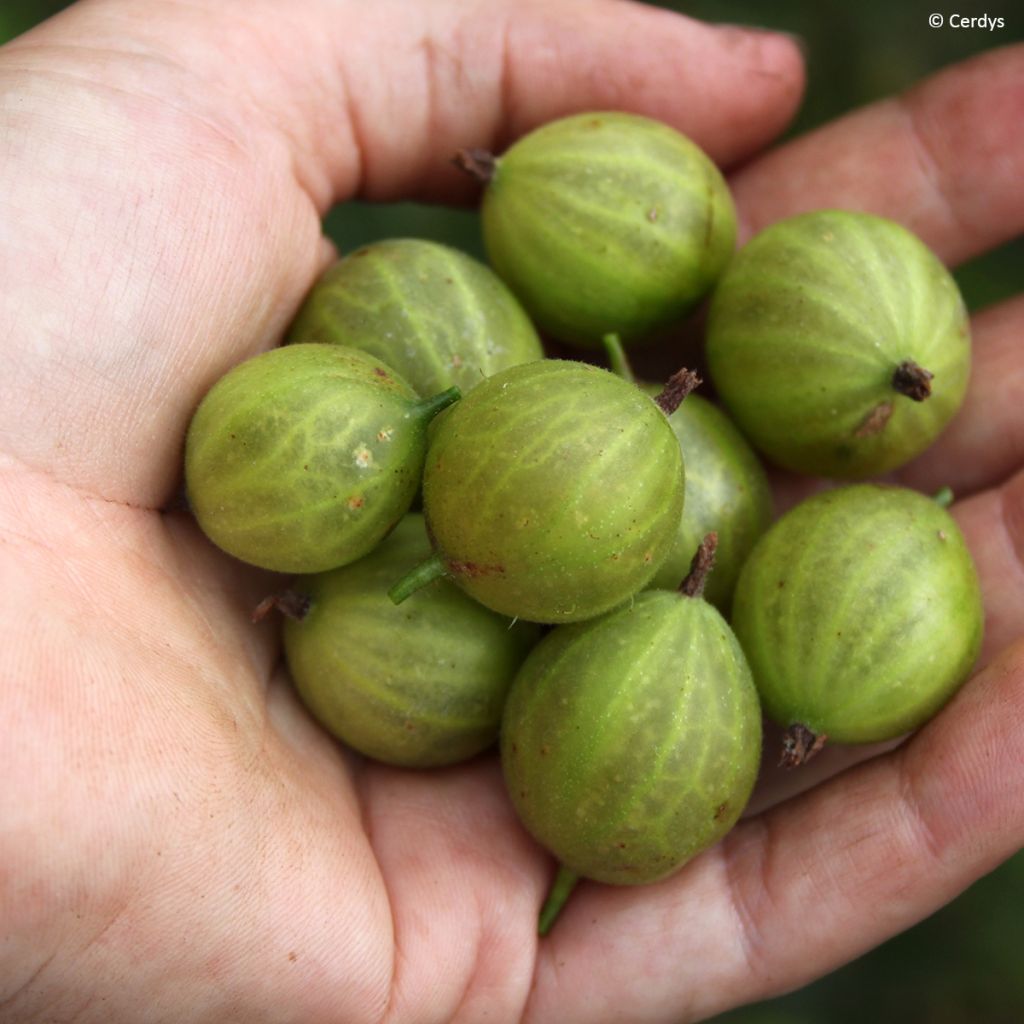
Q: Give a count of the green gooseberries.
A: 9